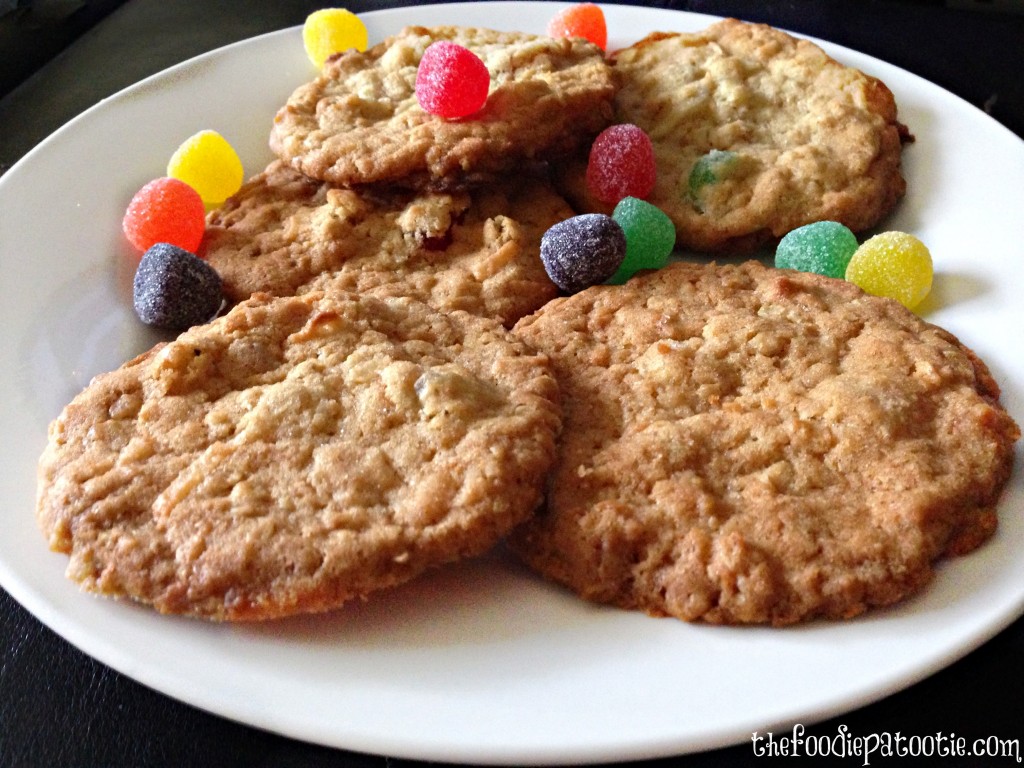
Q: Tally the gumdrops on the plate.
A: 11